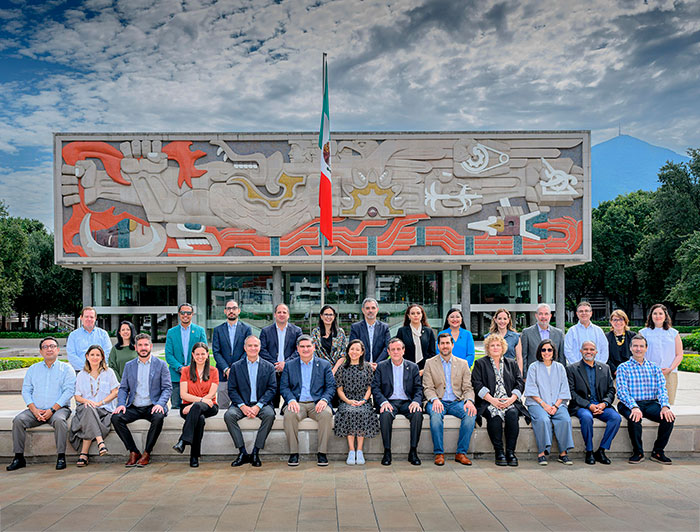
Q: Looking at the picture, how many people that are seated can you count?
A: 13